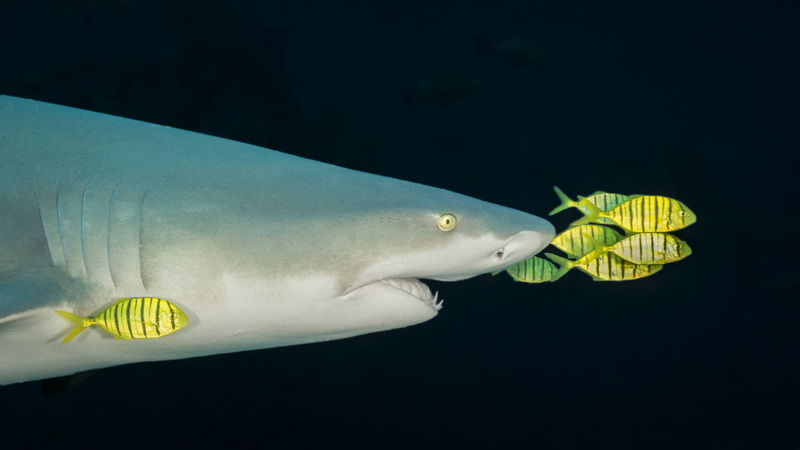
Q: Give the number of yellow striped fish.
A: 7